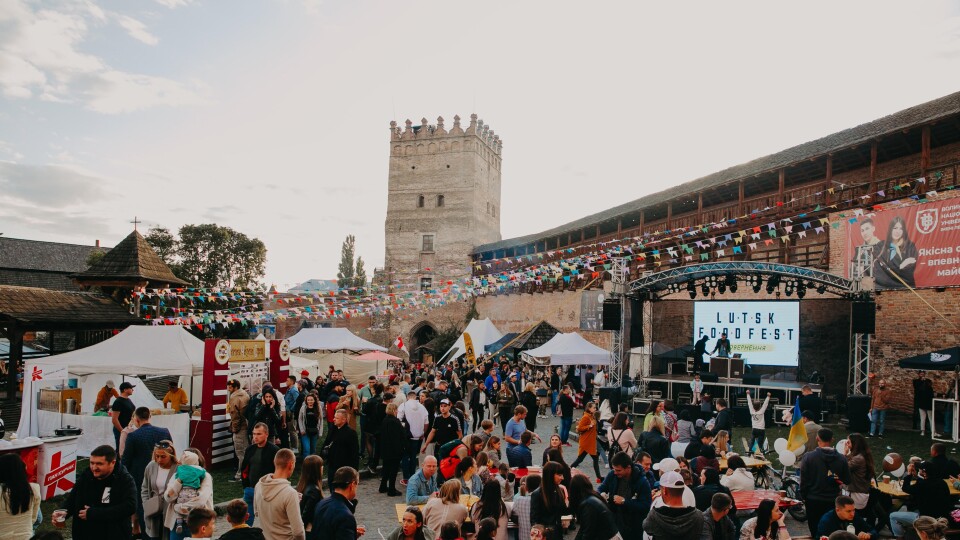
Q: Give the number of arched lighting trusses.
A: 1